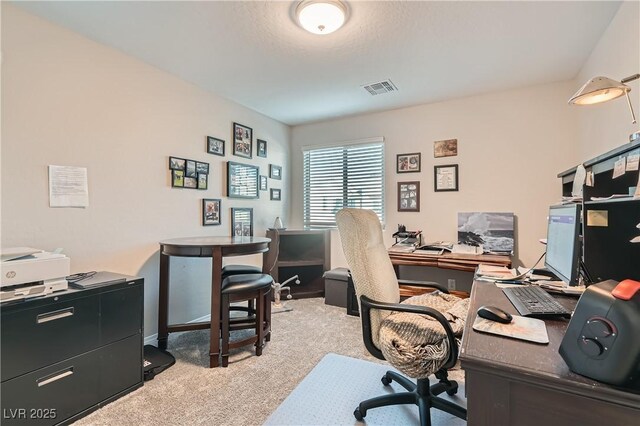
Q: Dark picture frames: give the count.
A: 13